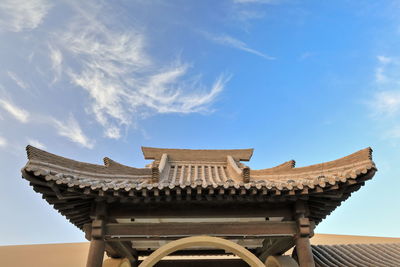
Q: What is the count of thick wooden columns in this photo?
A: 2